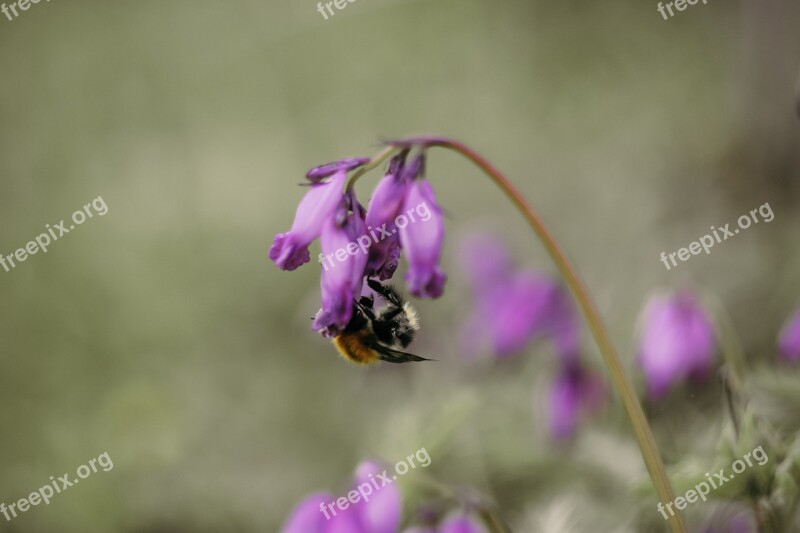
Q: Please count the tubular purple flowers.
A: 4